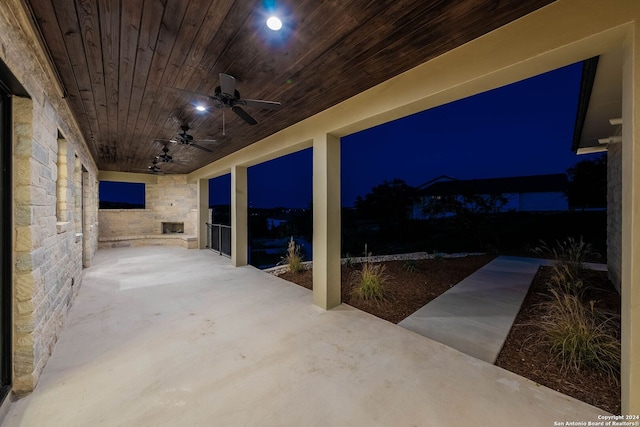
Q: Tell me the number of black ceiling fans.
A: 4